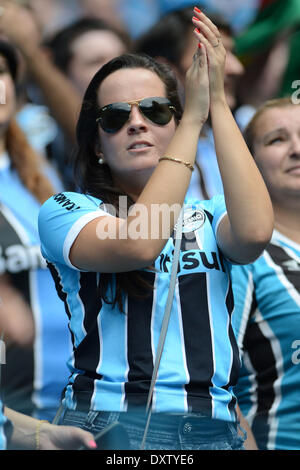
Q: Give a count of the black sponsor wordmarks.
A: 2